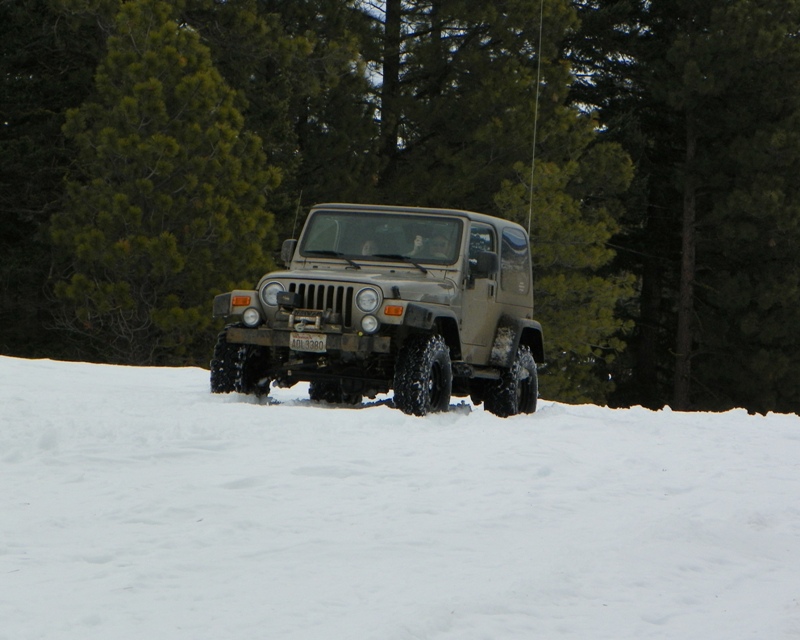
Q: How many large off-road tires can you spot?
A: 4